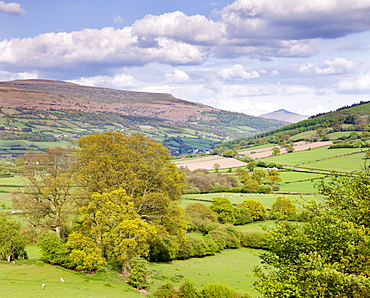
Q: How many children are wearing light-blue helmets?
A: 0